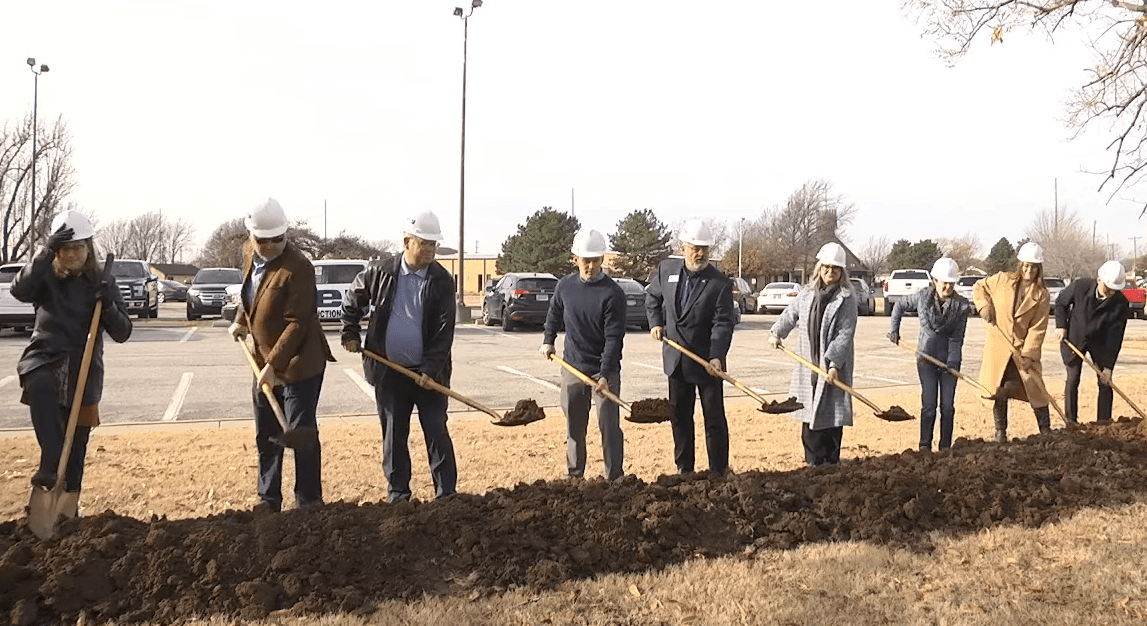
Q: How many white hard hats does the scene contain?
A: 9